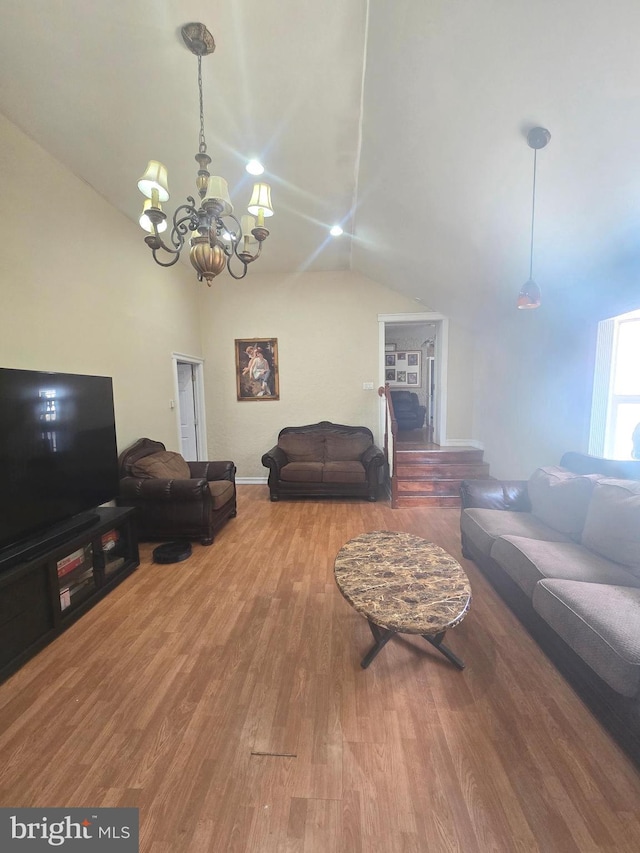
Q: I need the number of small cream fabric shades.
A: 6